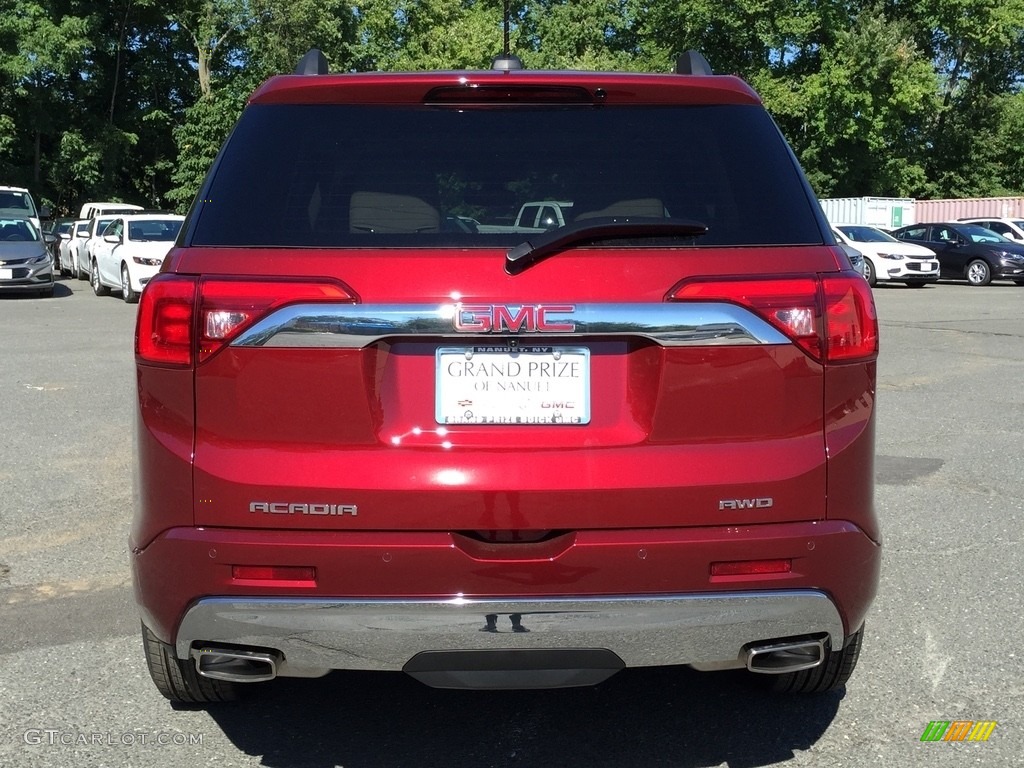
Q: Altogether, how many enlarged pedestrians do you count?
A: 0